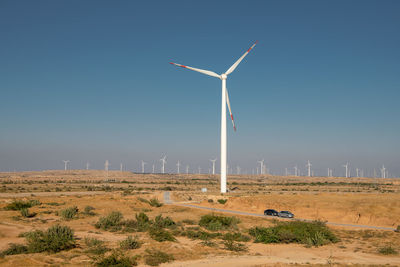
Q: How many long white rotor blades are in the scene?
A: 3